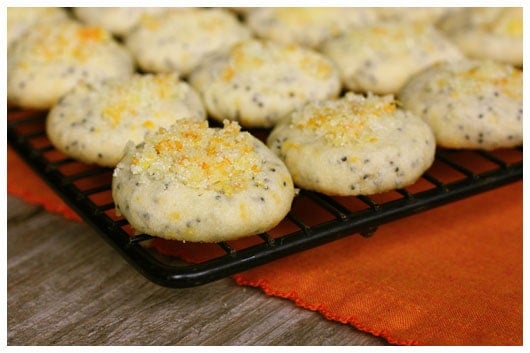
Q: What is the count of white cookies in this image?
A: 13